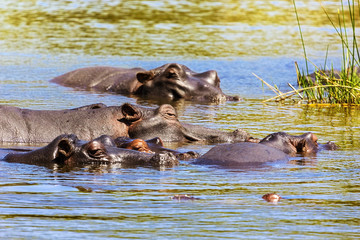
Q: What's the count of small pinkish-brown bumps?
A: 2